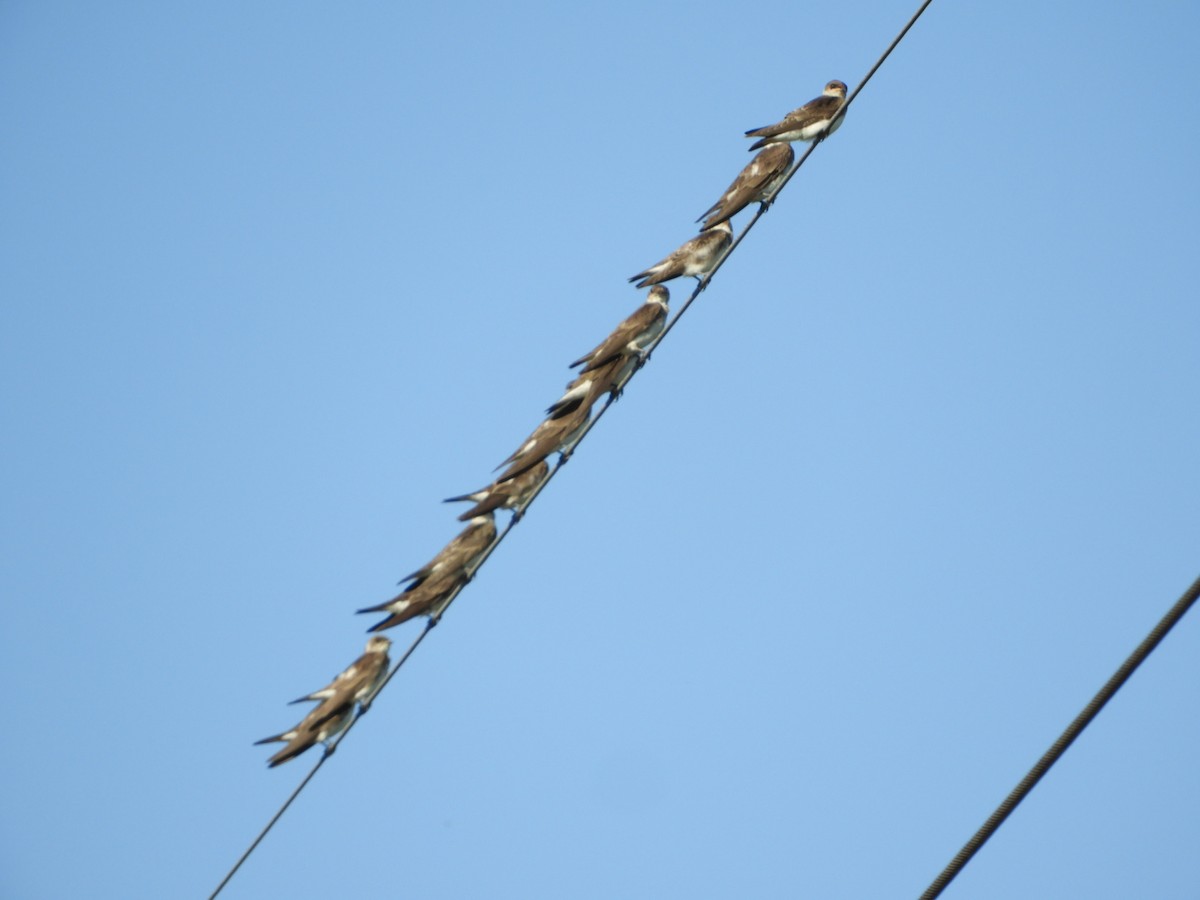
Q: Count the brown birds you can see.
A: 11